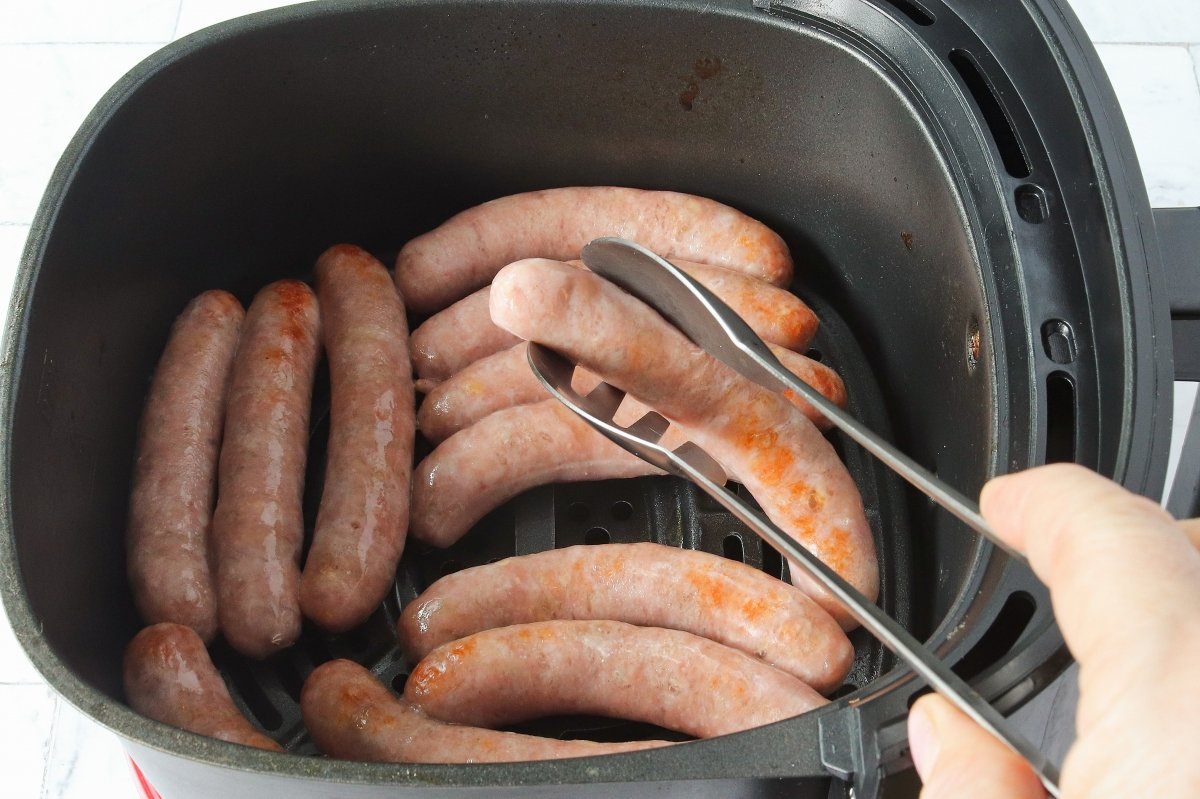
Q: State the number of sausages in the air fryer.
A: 12